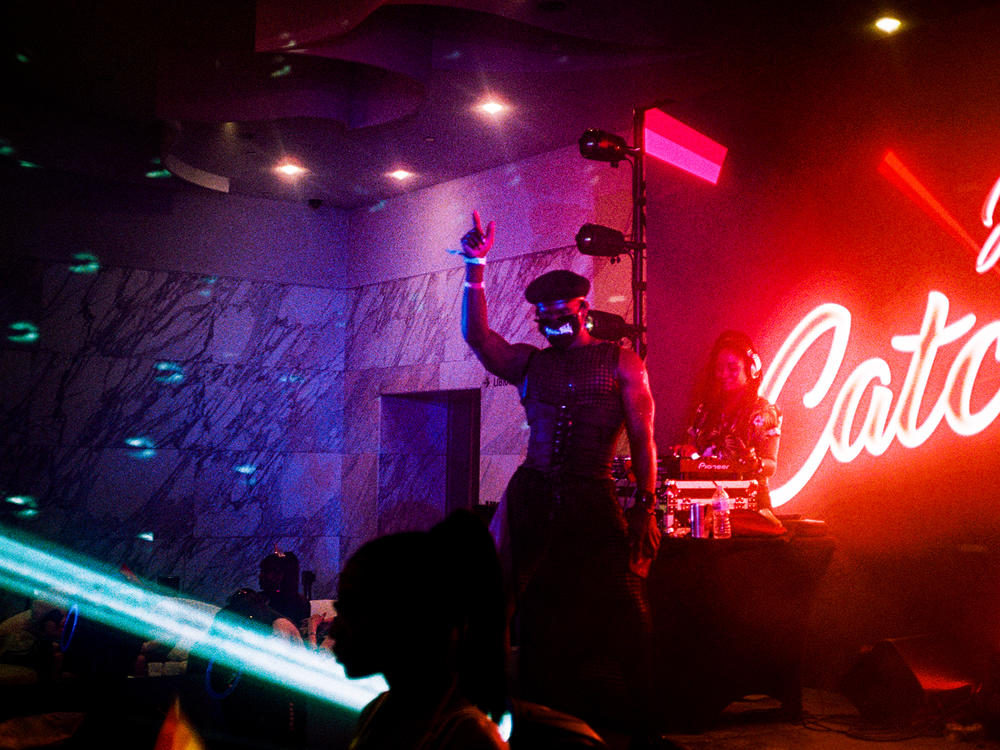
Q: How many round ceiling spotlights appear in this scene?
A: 4